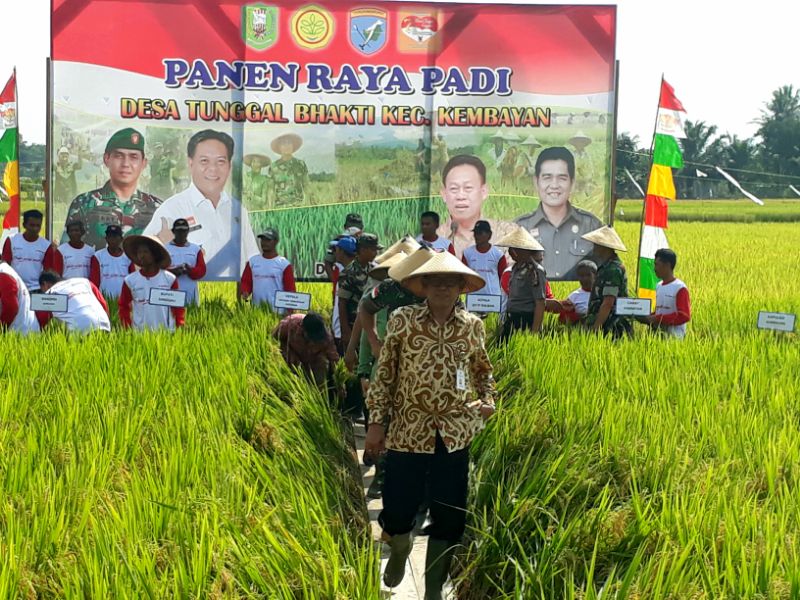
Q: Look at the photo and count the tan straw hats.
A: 7